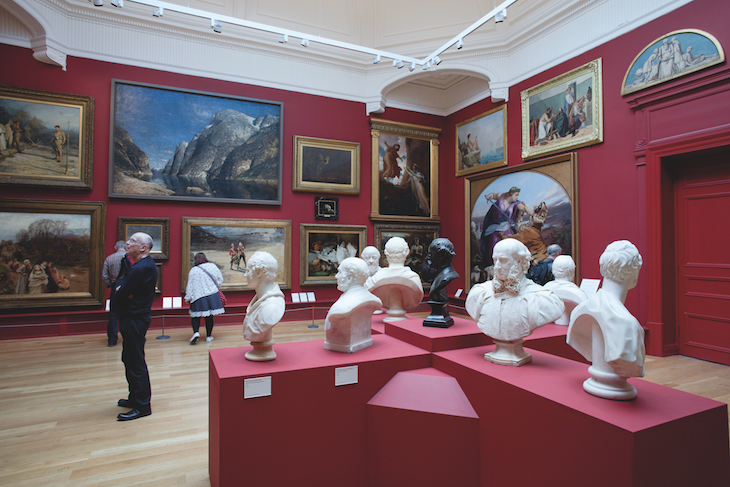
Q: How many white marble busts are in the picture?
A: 7